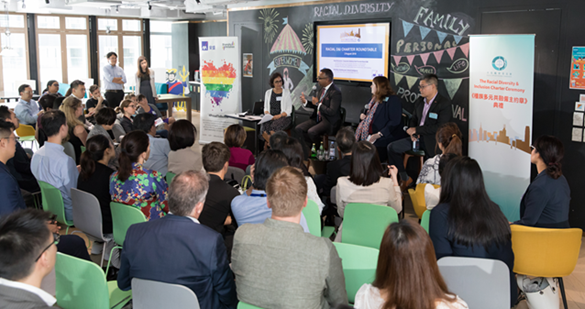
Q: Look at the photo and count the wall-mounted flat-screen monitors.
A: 1